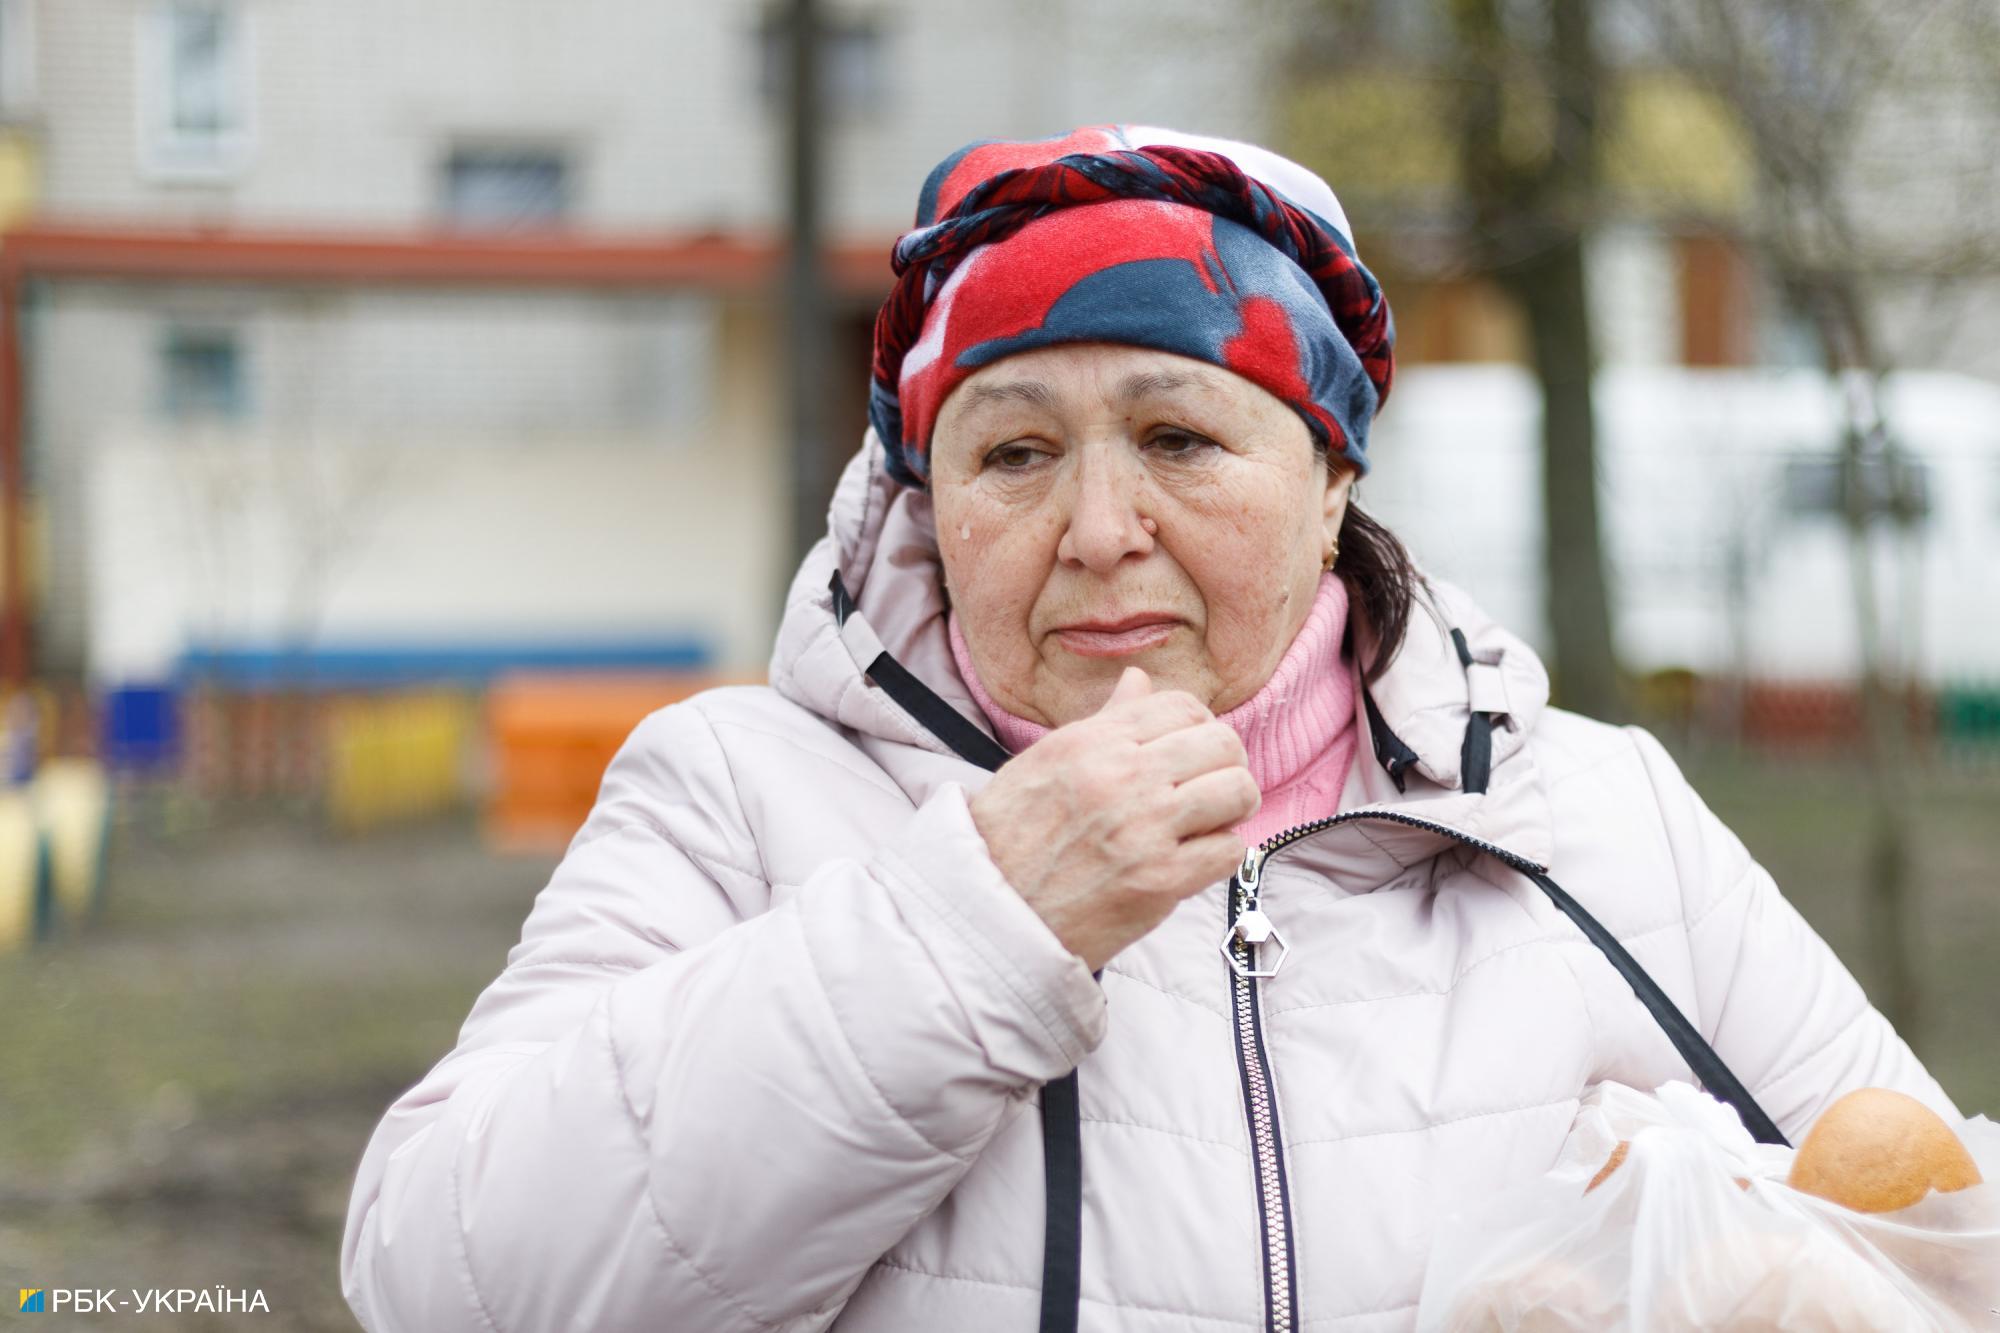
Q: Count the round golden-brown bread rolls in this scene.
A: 1